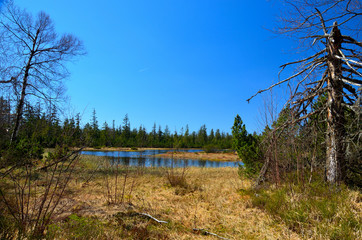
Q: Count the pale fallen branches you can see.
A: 2